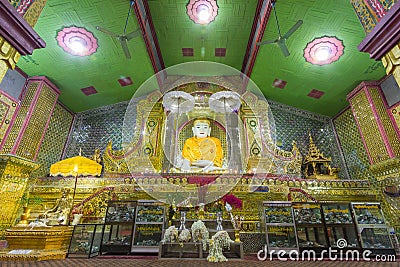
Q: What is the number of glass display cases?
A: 7